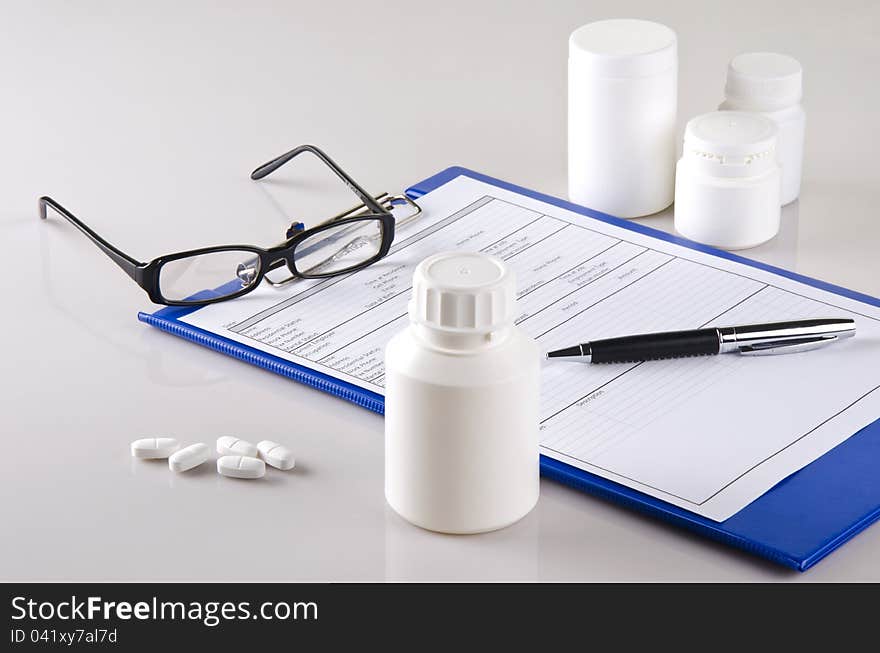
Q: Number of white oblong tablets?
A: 5